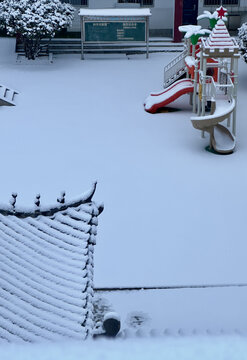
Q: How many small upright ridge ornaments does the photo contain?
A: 3